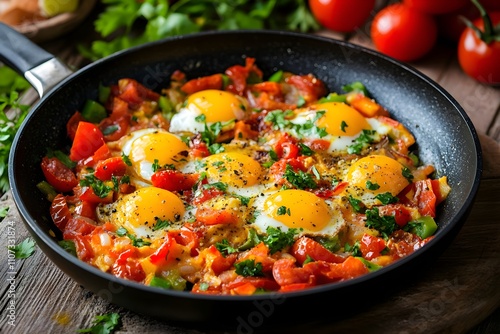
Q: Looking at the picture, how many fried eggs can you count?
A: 7